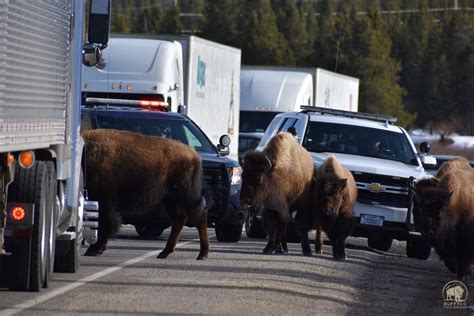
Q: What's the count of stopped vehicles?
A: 5